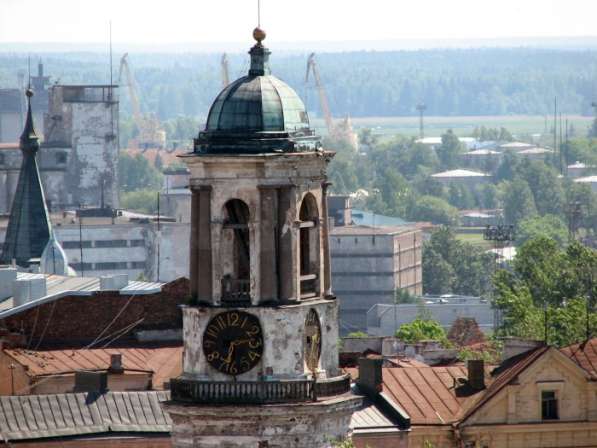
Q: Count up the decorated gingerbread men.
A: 0